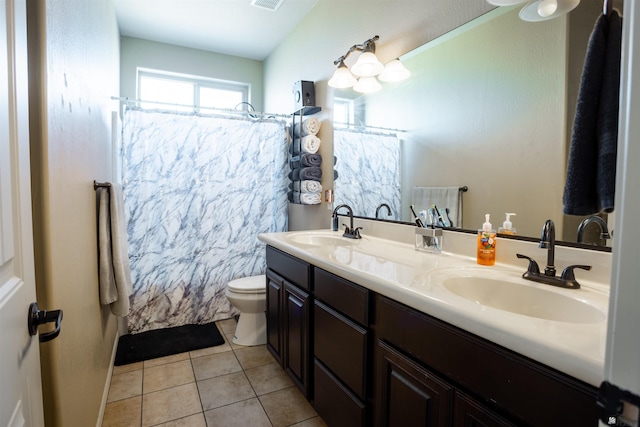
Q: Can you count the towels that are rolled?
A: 6